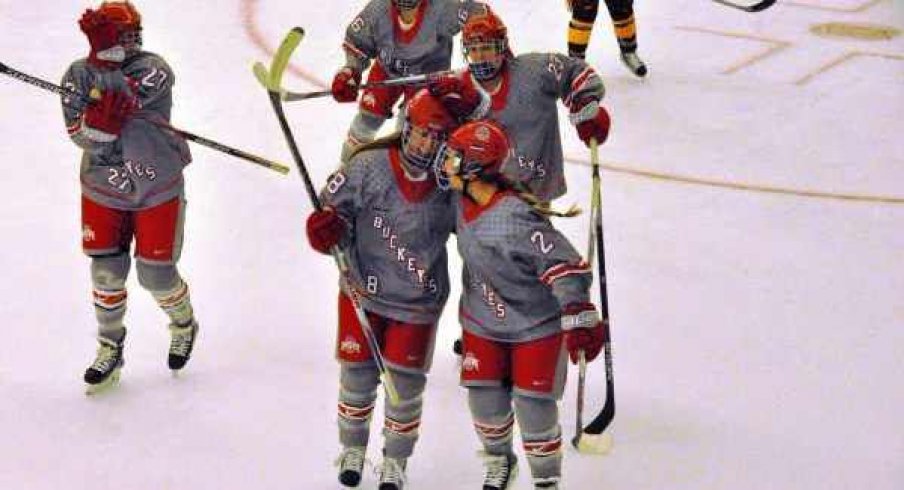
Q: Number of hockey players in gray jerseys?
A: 5